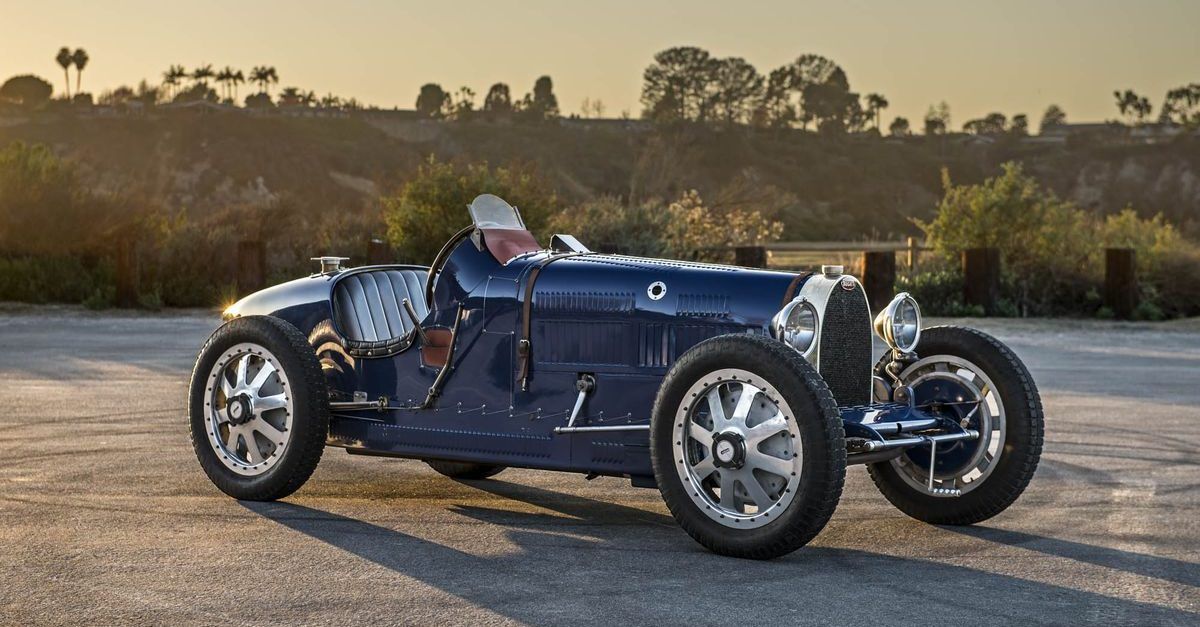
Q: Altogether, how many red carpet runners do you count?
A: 0